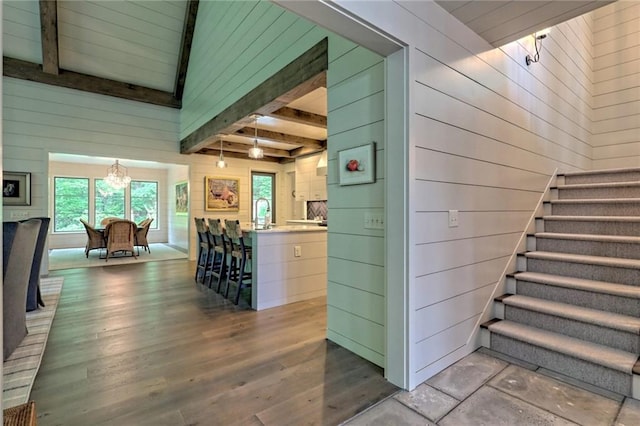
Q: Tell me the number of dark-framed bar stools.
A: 3